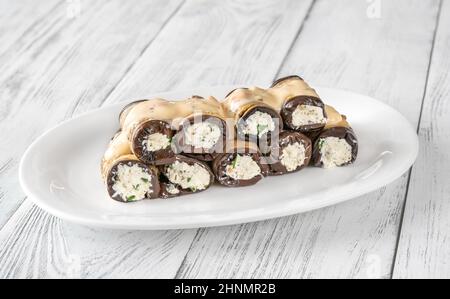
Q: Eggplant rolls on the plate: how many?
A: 9